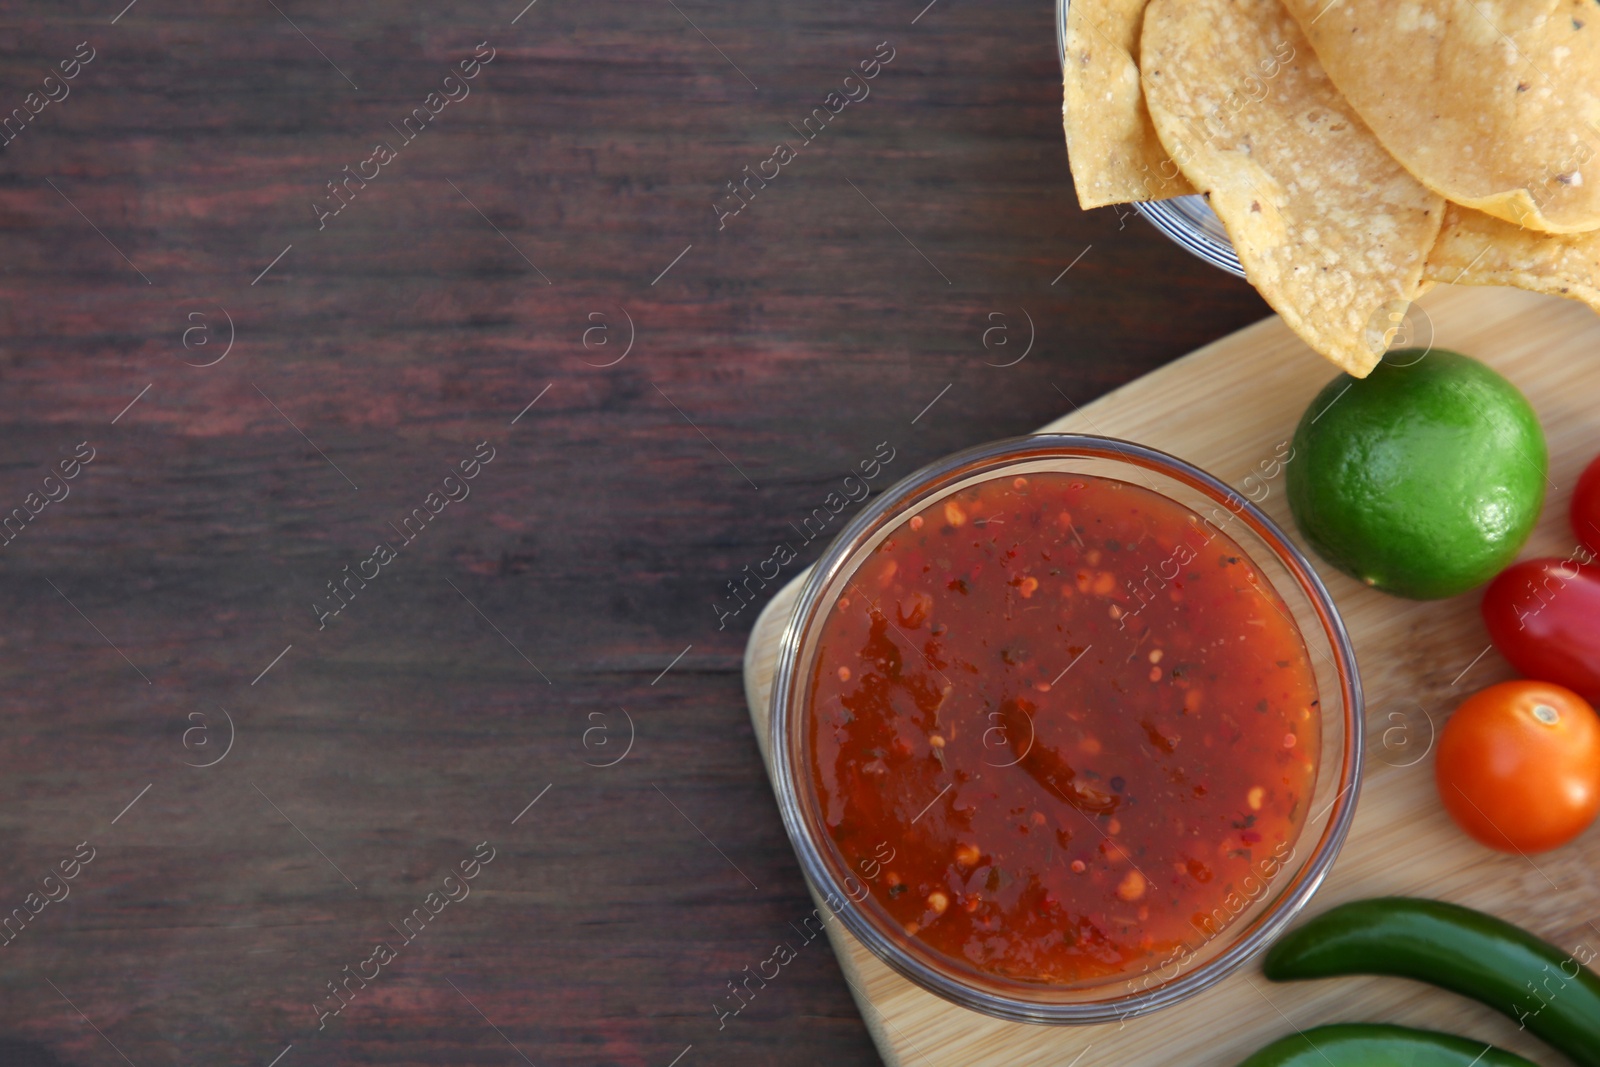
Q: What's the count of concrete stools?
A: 0